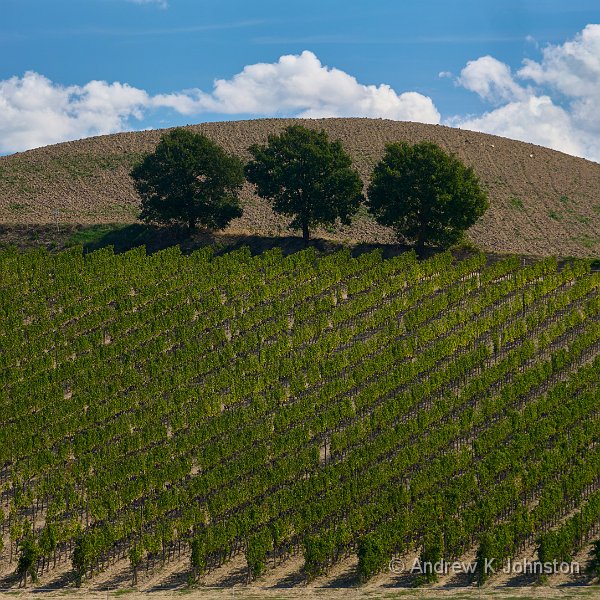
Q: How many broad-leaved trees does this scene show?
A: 3